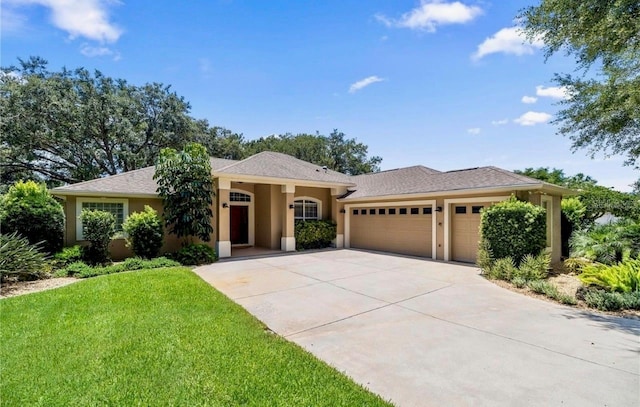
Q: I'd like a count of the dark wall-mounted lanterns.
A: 4